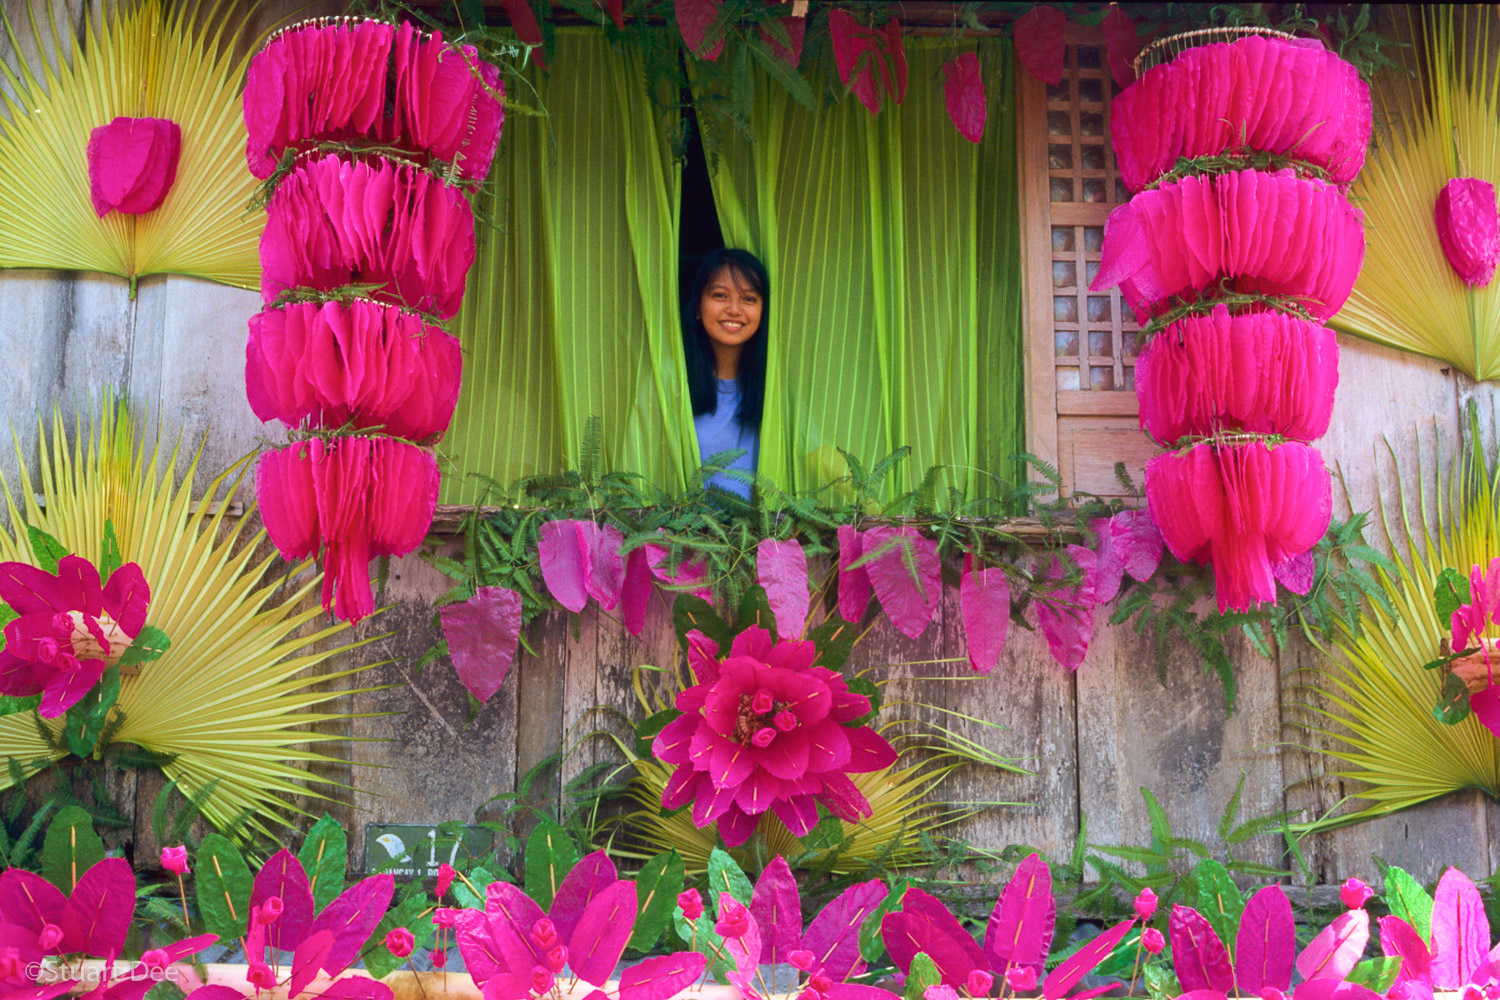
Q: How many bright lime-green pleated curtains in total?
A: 2